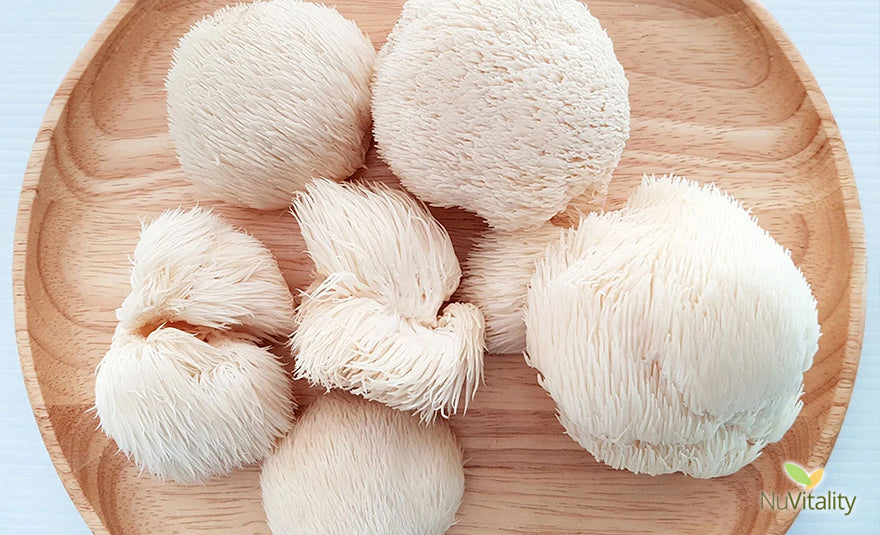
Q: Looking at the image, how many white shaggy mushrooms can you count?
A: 7